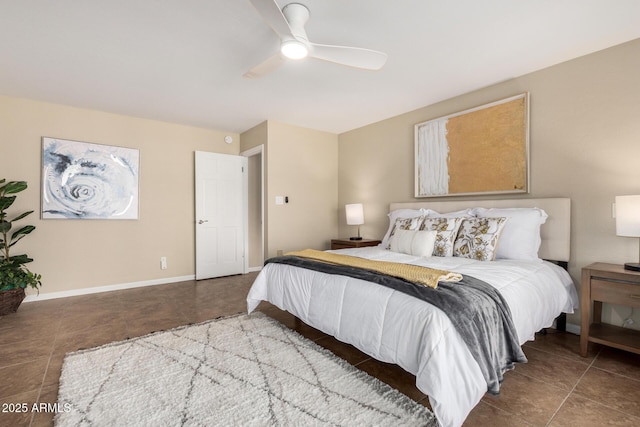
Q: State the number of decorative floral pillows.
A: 3